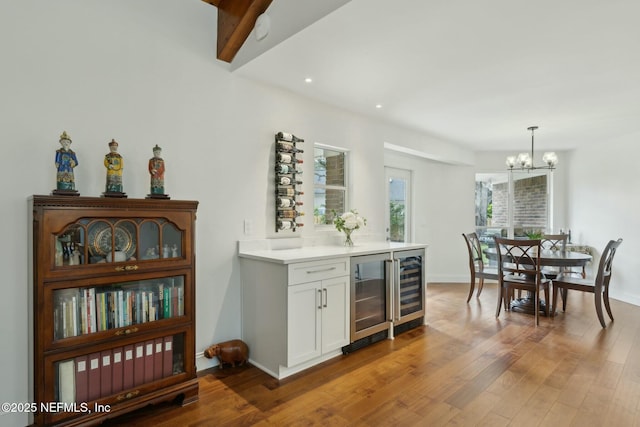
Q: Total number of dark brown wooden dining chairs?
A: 4